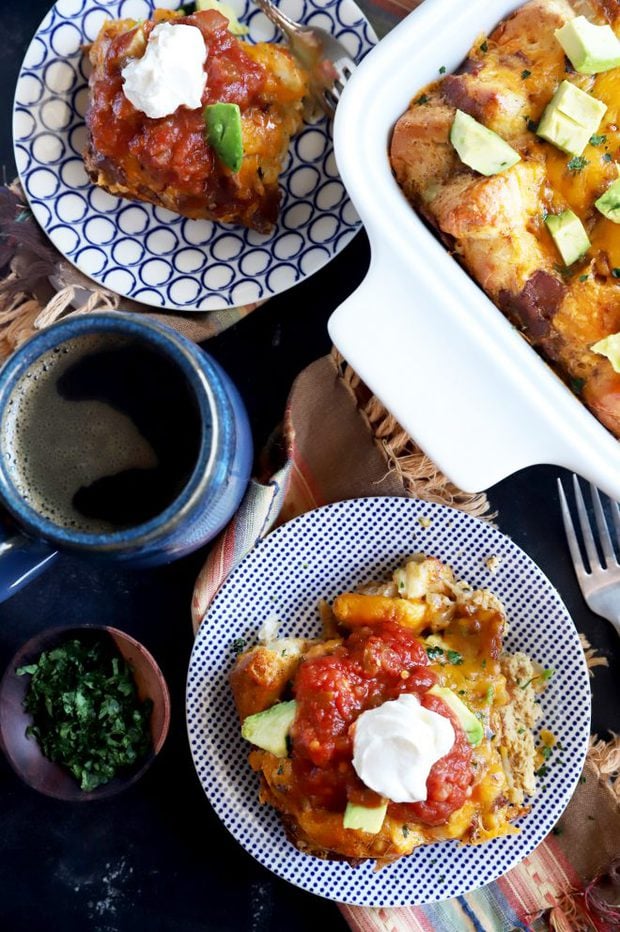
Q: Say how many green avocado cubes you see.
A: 11